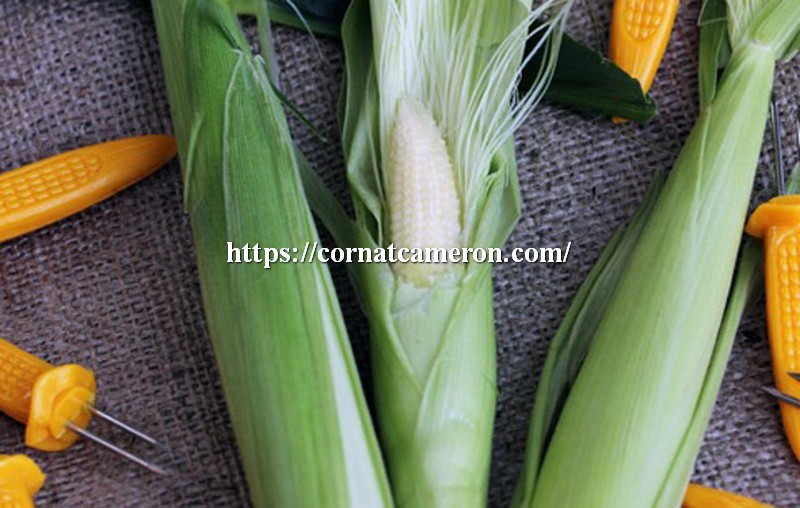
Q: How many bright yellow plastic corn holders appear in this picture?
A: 6